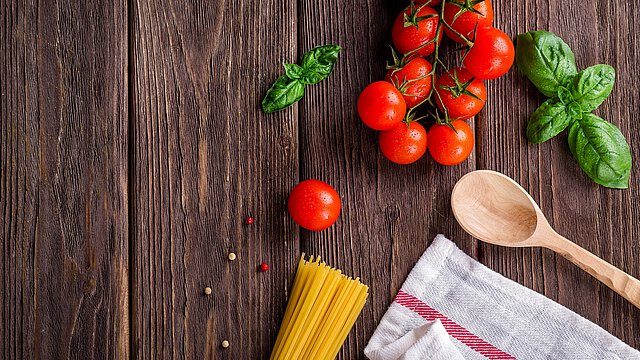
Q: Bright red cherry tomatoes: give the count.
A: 9